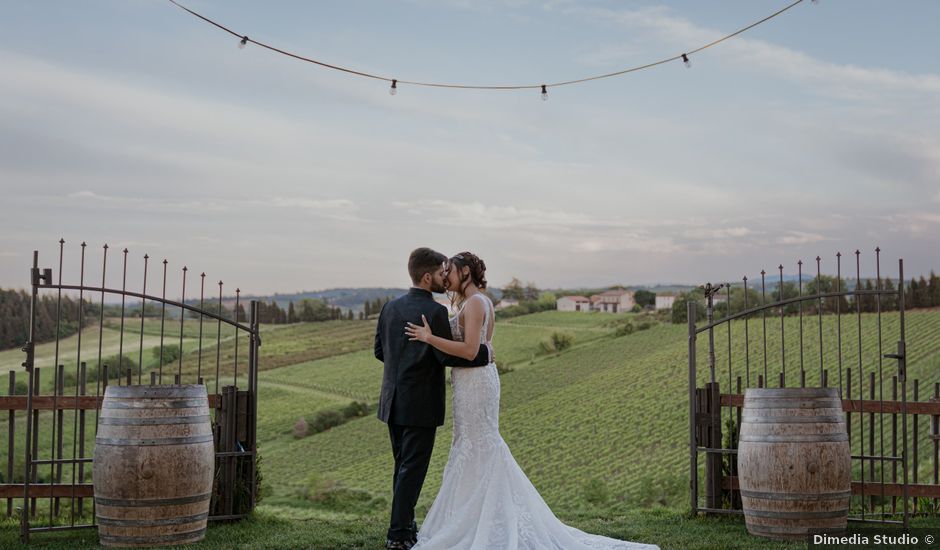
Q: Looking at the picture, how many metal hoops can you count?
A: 14